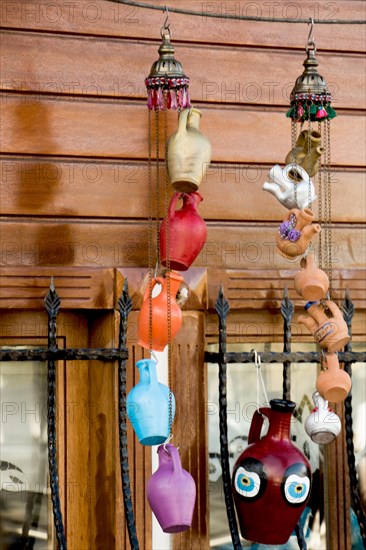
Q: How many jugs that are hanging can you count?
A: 13